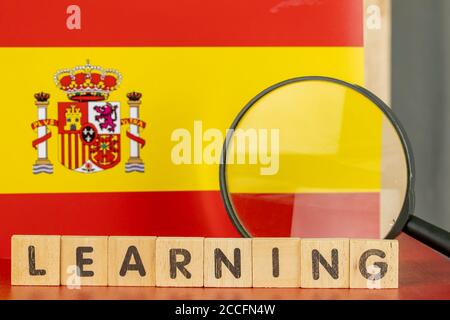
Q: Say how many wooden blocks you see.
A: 8